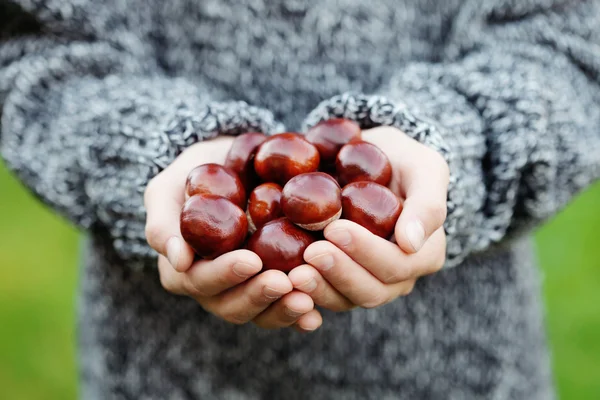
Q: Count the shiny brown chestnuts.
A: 10